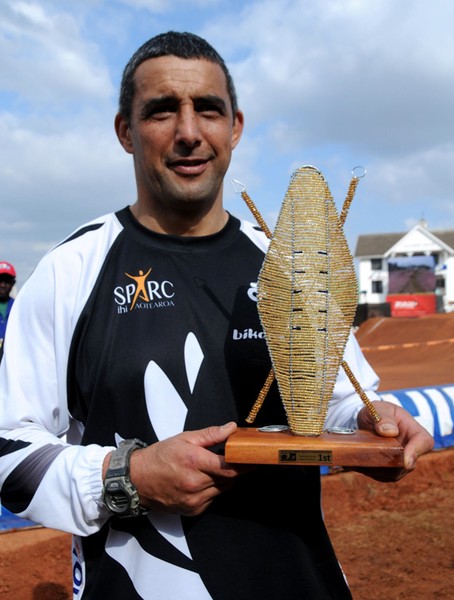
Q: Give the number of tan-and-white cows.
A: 0